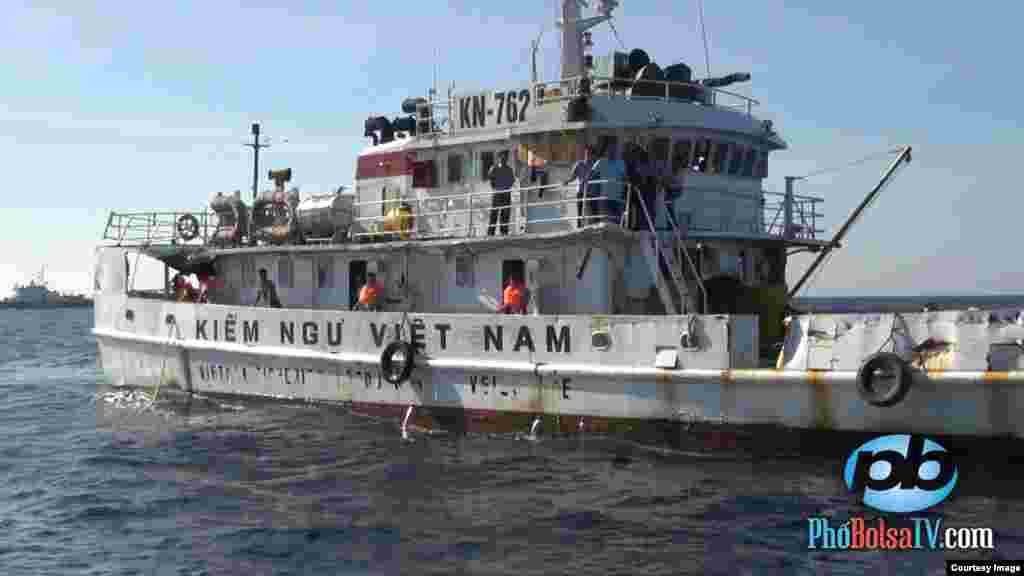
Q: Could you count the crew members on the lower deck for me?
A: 5